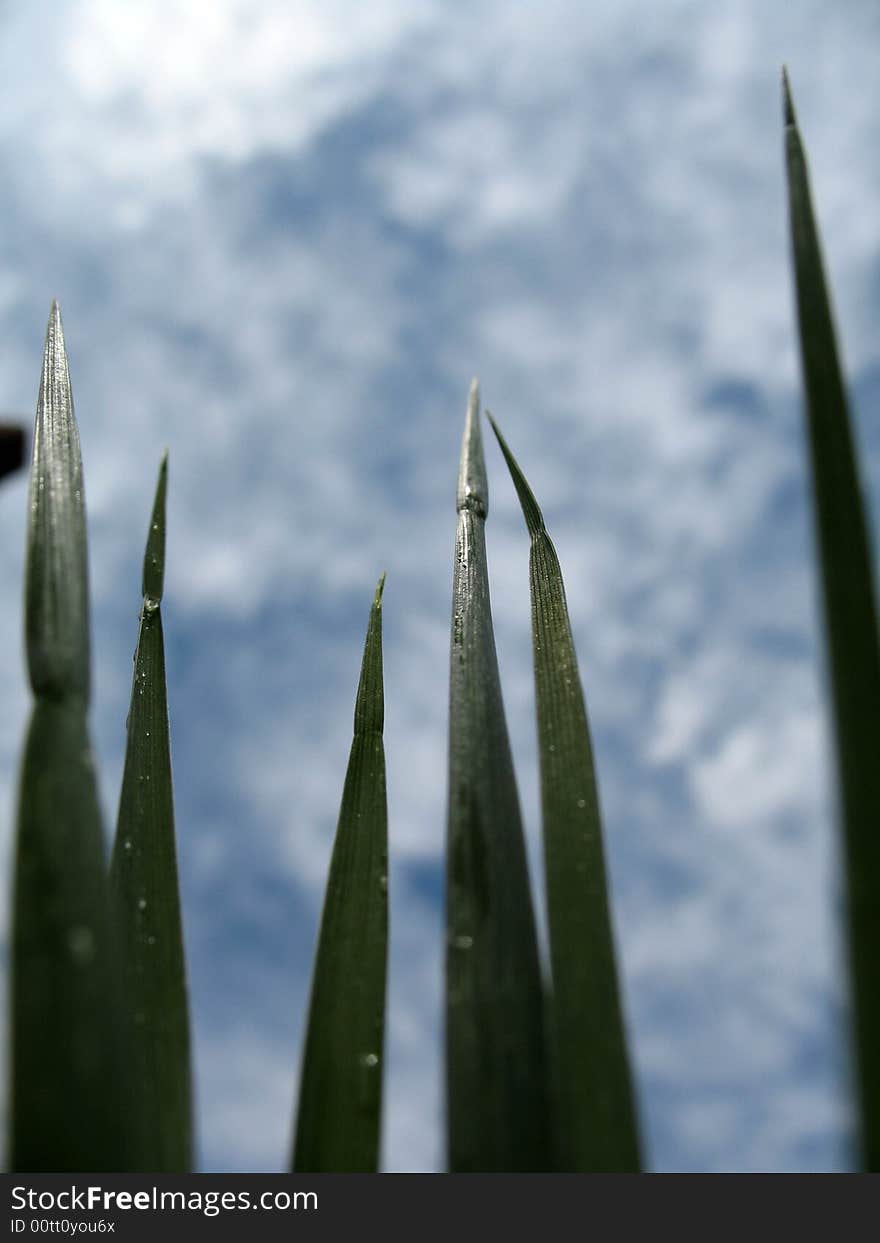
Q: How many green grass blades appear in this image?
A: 6